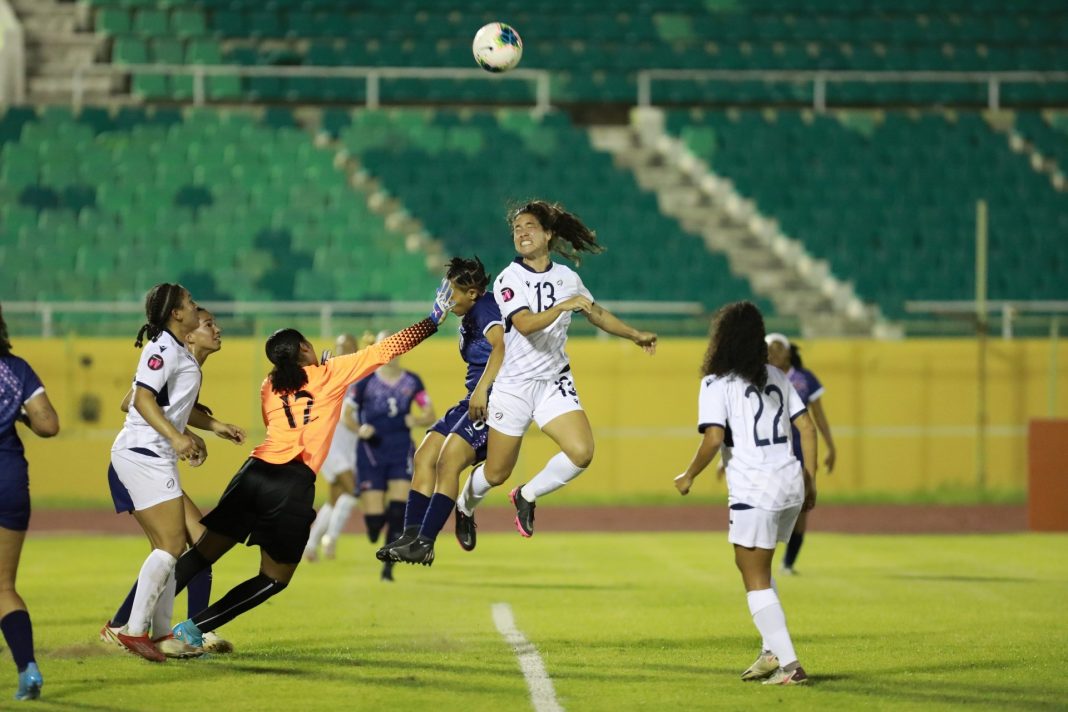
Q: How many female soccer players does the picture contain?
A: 10